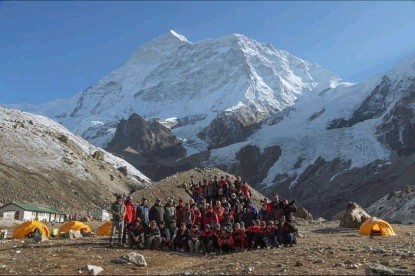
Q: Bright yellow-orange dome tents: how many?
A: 4